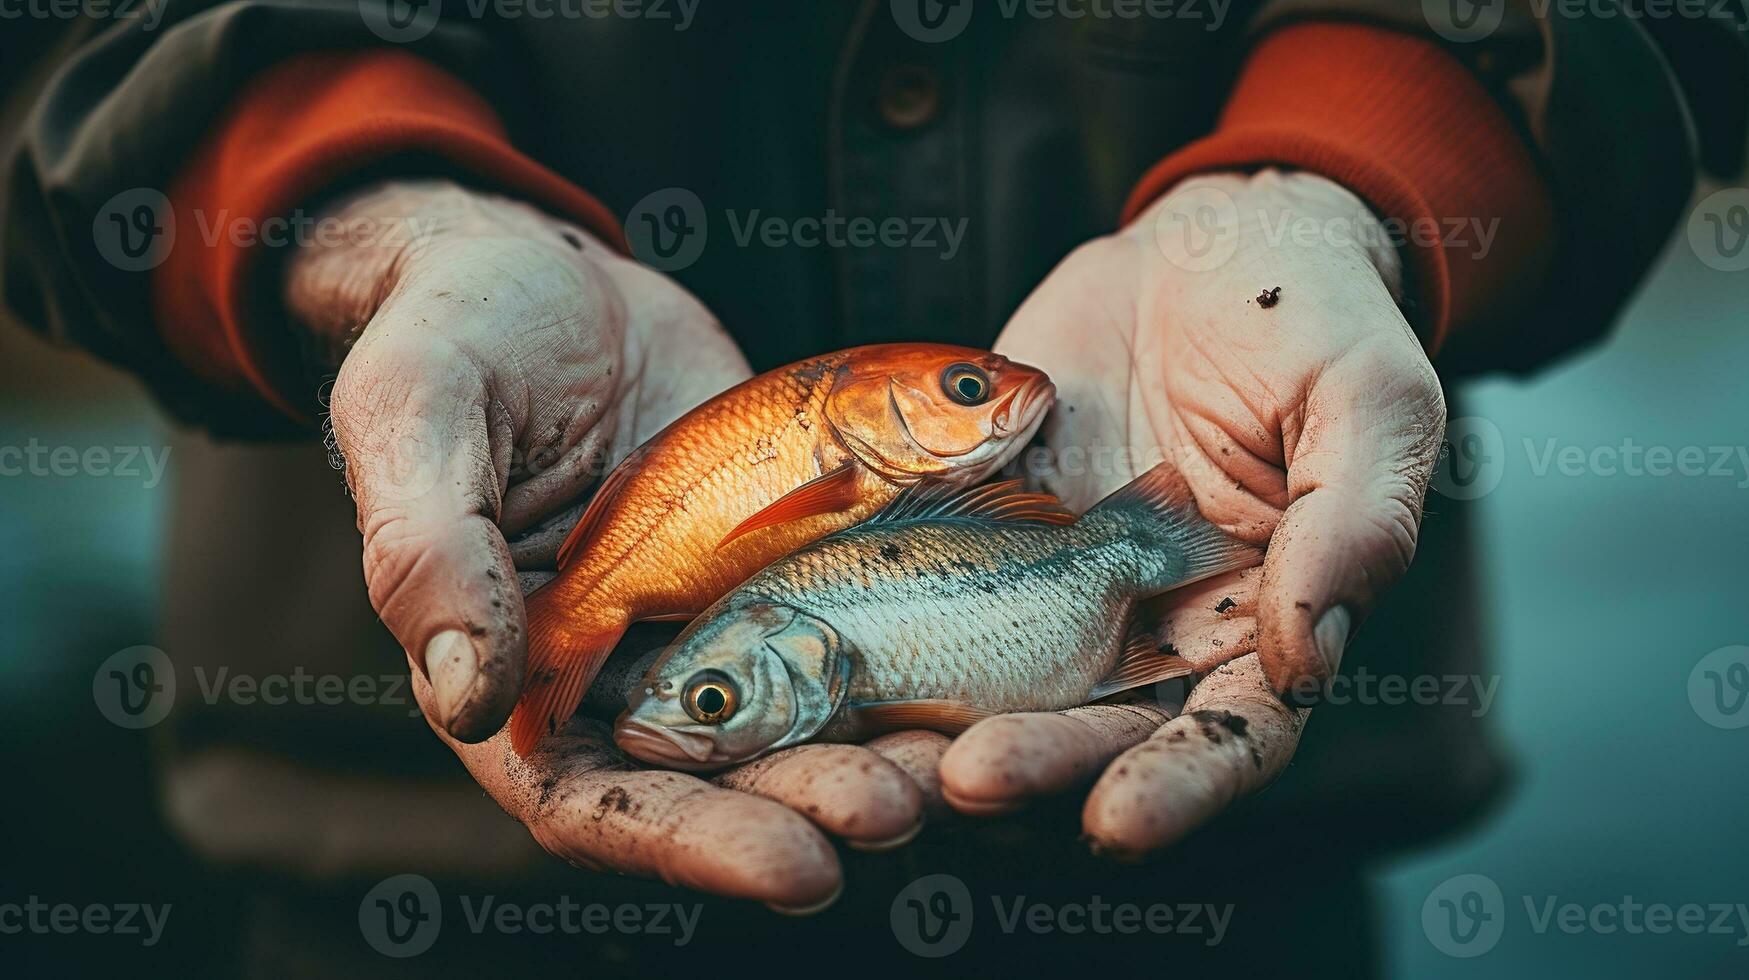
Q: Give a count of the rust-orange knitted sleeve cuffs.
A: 2